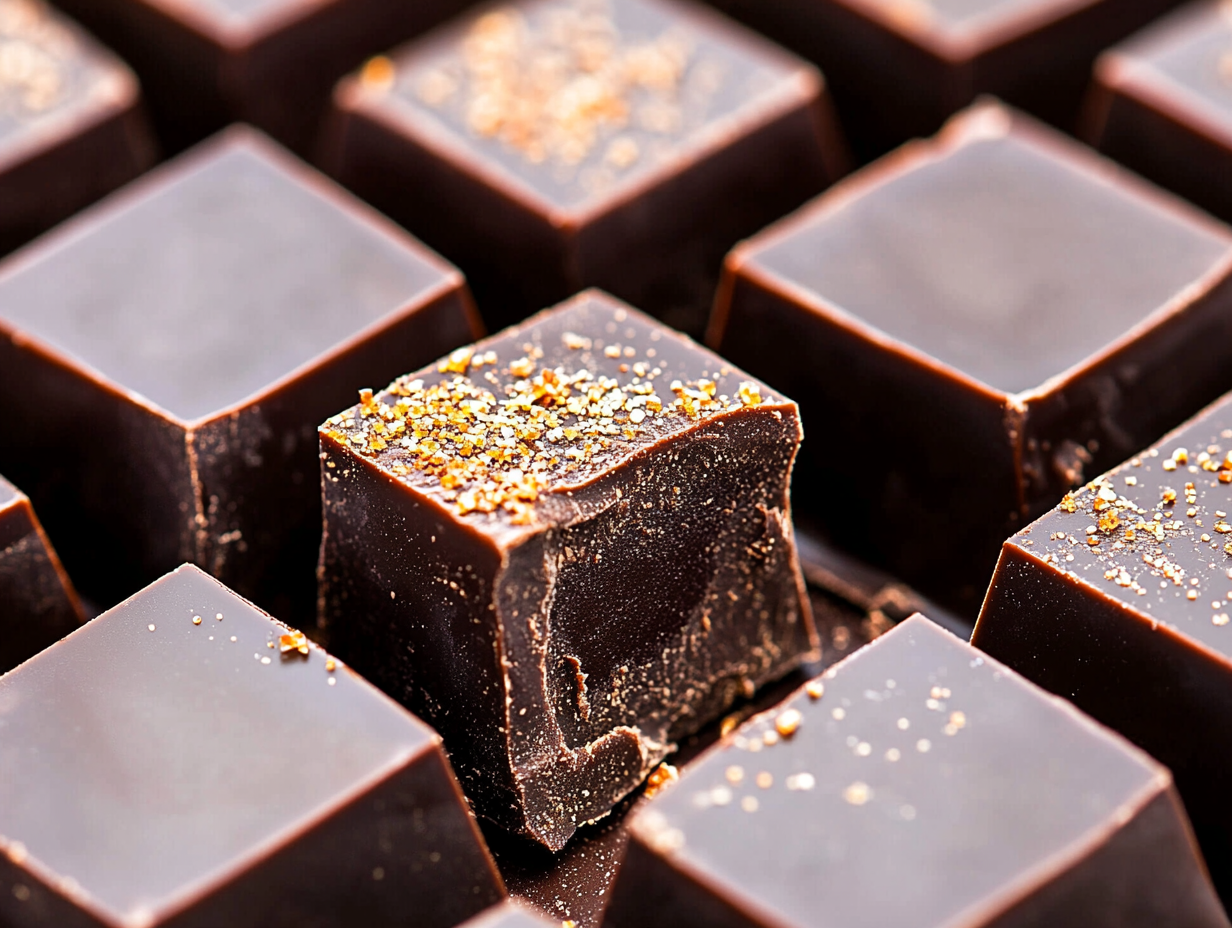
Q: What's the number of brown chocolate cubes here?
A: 13